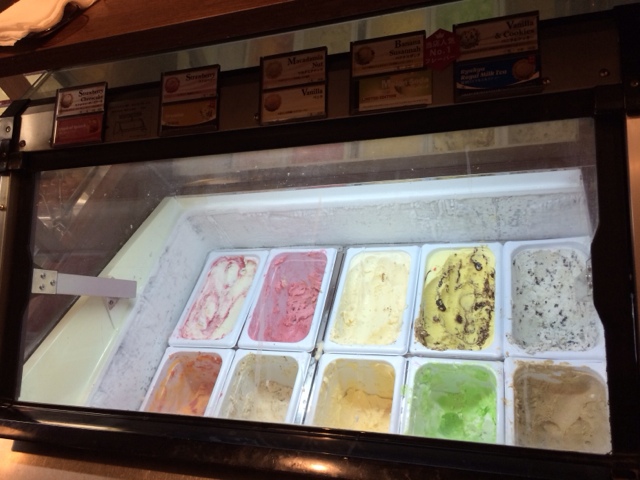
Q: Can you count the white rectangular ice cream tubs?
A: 10